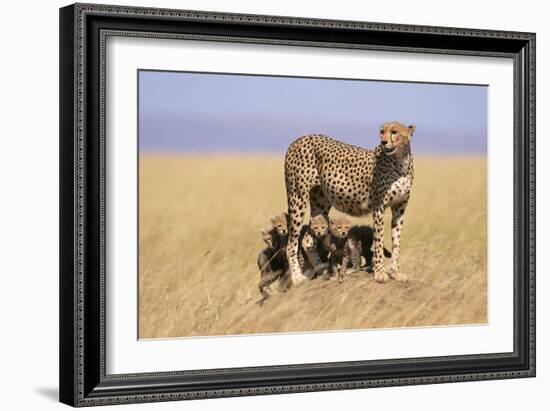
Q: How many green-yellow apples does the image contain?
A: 0